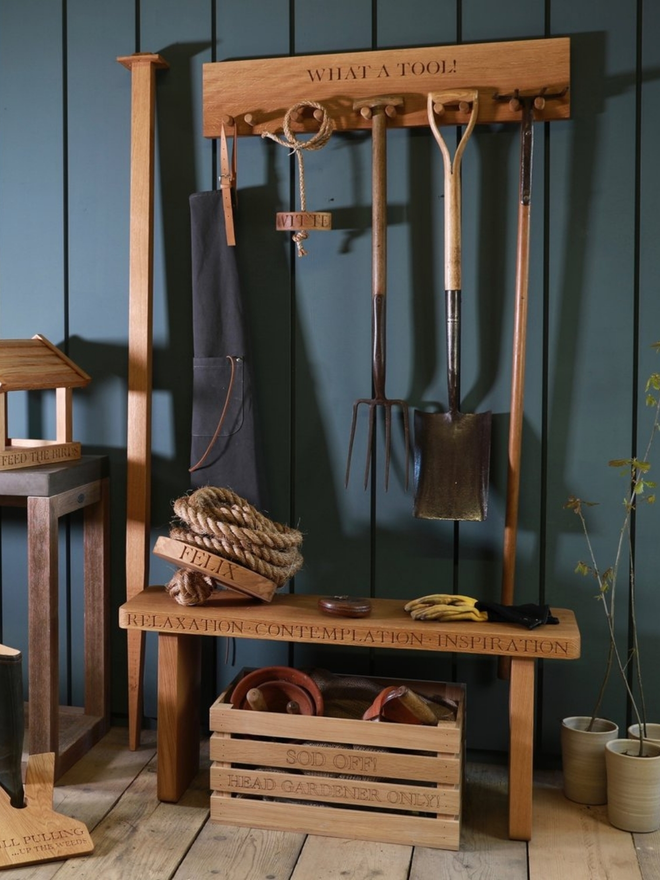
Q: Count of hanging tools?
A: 3